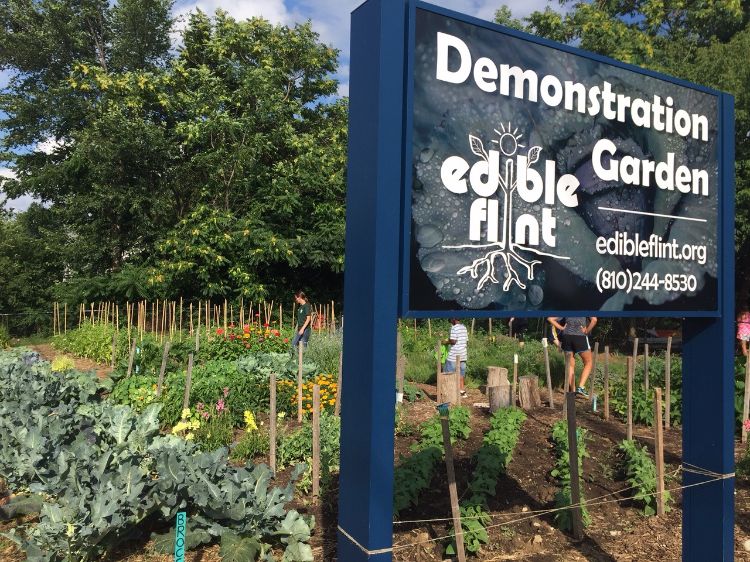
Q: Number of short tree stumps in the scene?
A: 4